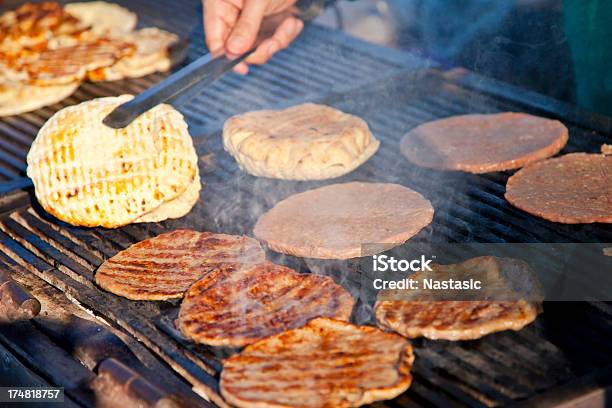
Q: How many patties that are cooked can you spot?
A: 4